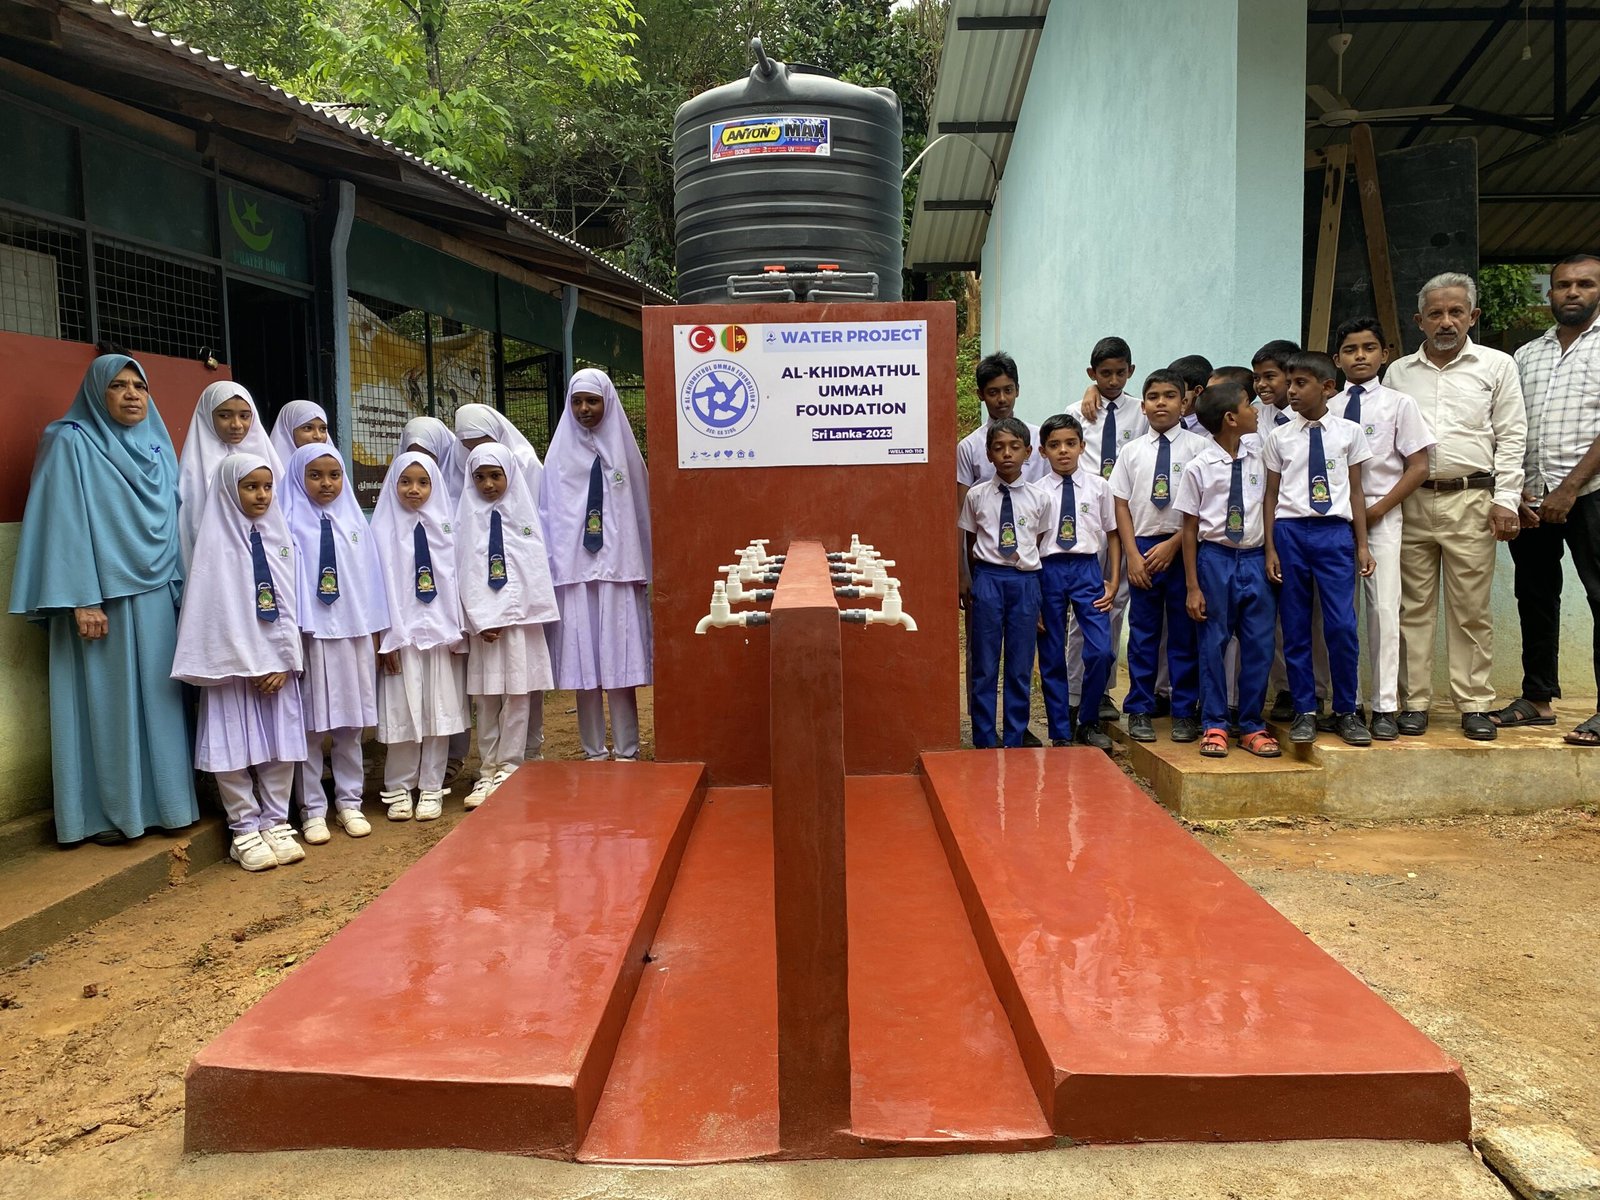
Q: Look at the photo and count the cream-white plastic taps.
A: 10